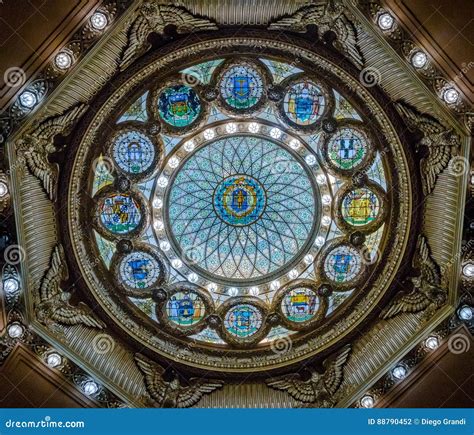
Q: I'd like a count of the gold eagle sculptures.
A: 8